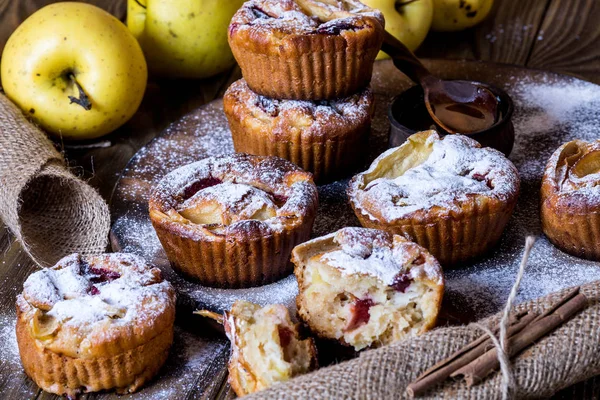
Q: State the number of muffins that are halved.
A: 1